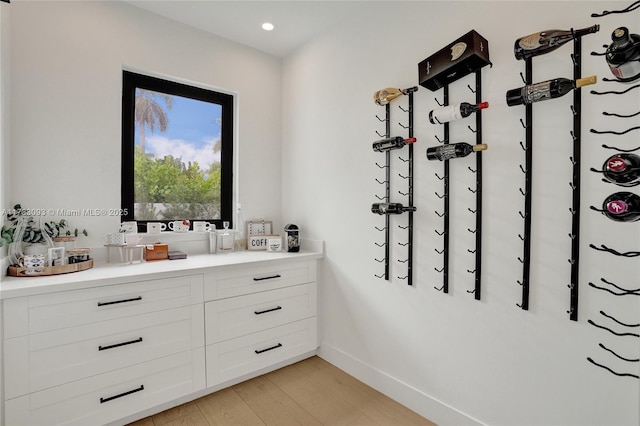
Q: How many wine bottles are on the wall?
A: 10